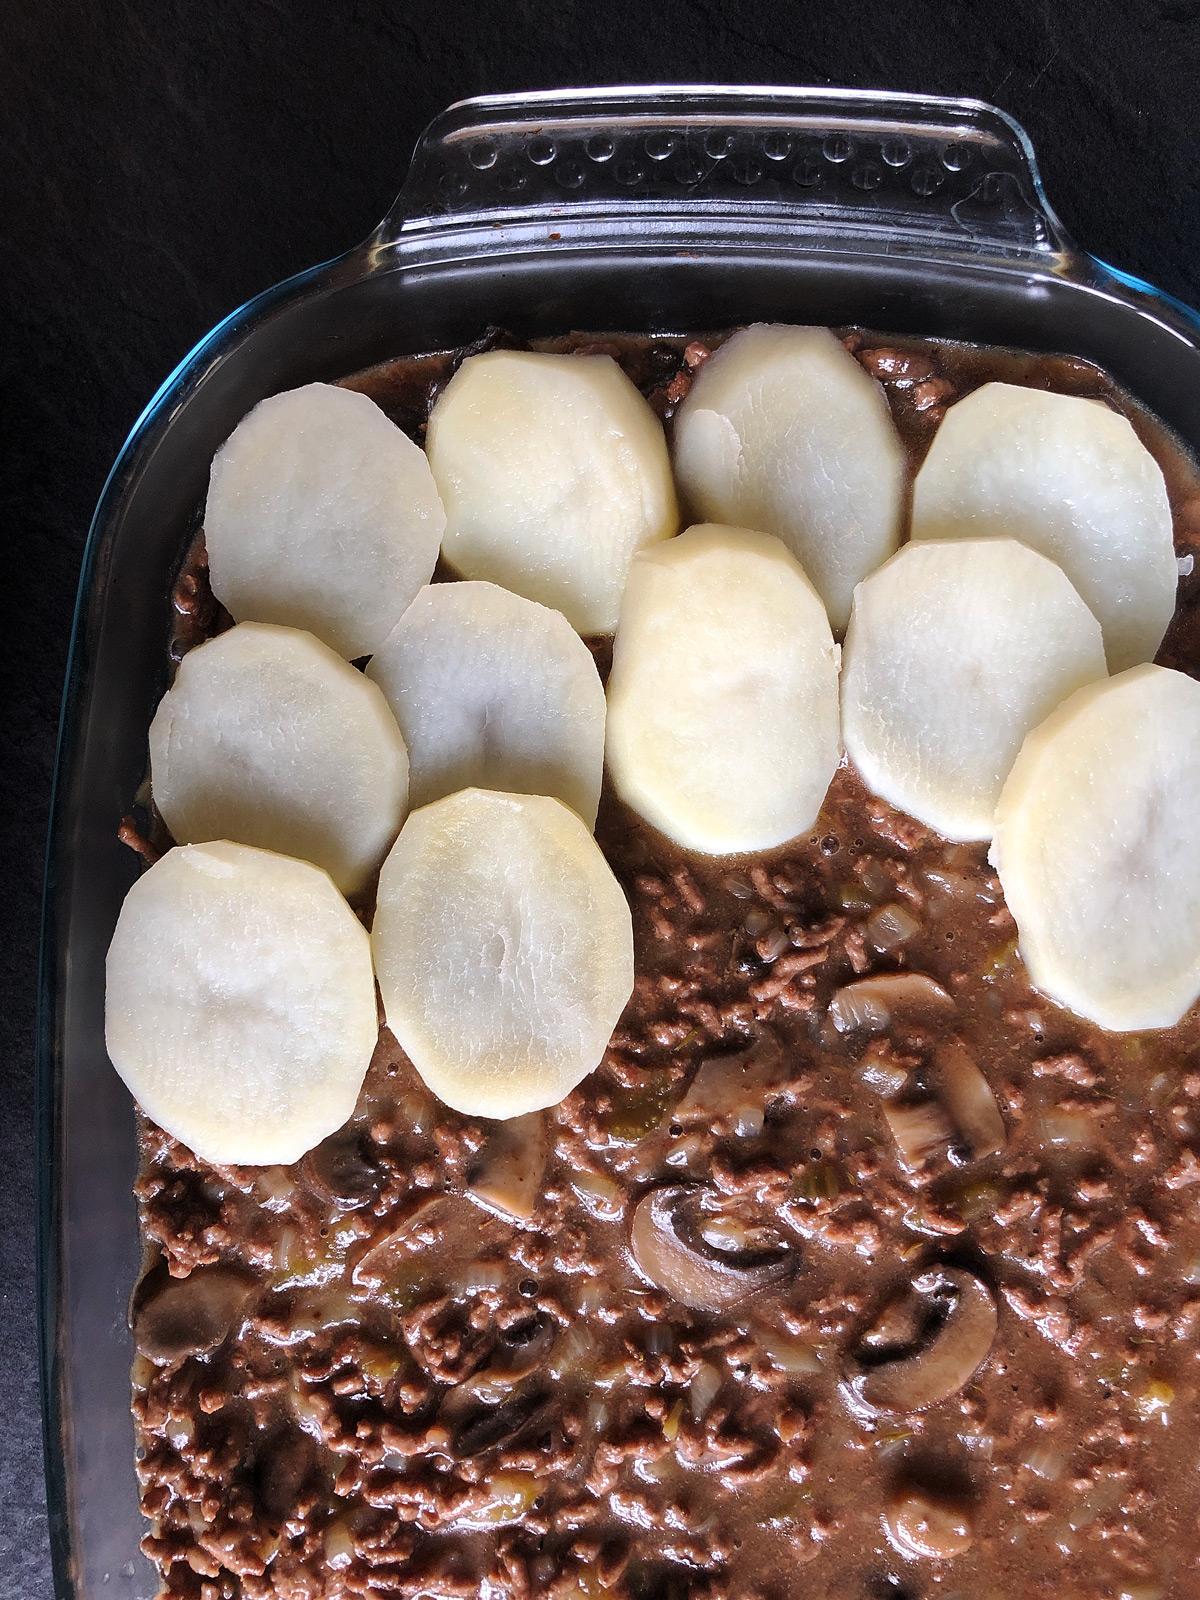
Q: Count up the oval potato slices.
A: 11